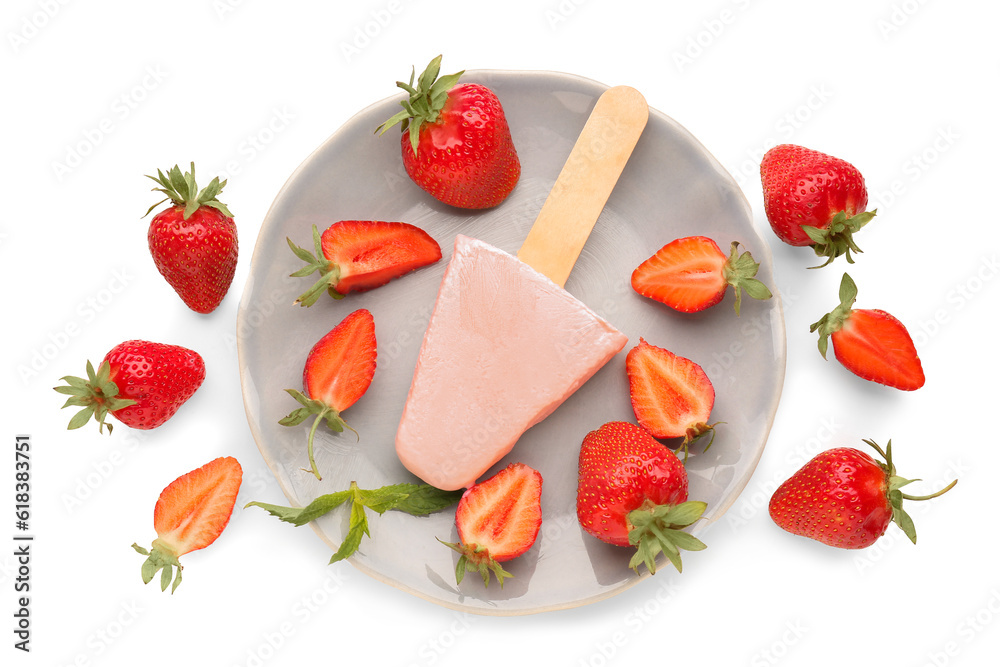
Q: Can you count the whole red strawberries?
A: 6